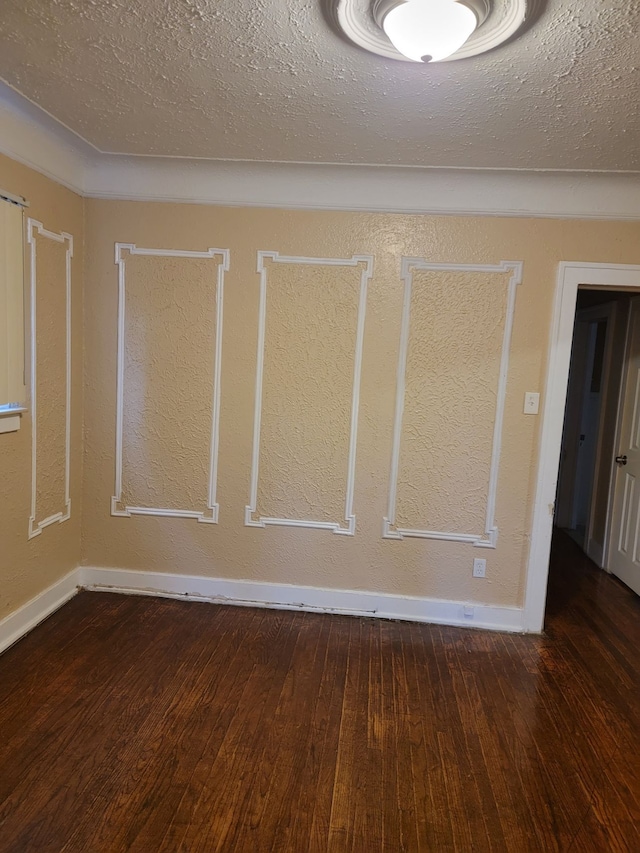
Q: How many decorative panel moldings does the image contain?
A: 4